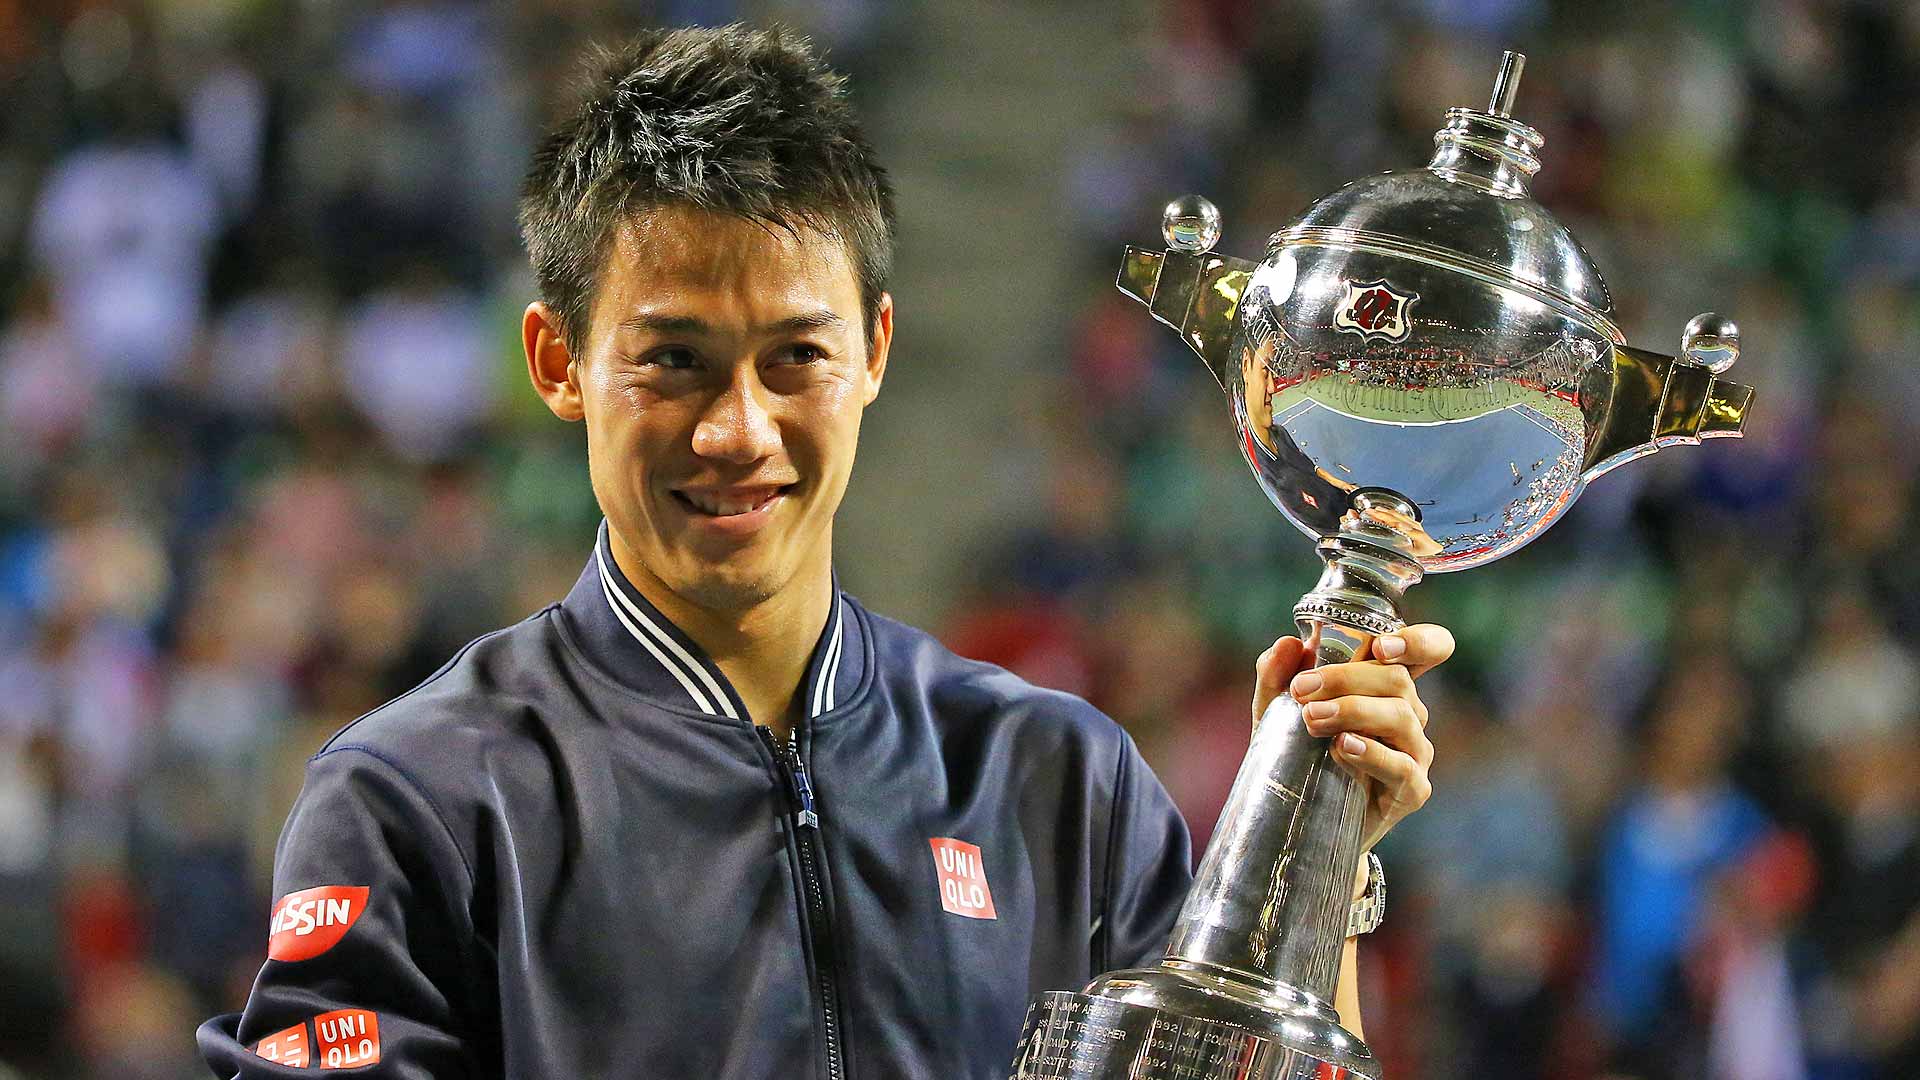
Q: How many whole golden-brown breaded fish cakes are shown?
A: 0